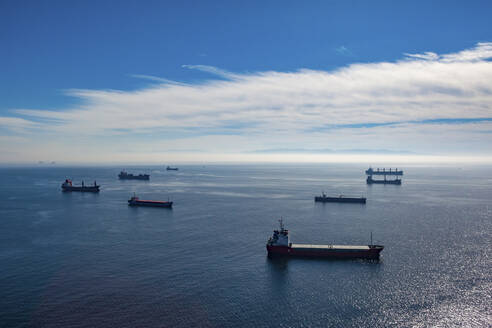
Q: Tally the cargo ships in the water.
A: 8